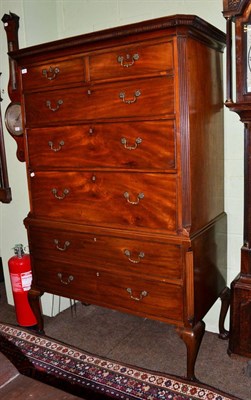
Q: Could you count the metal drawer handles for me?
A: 12